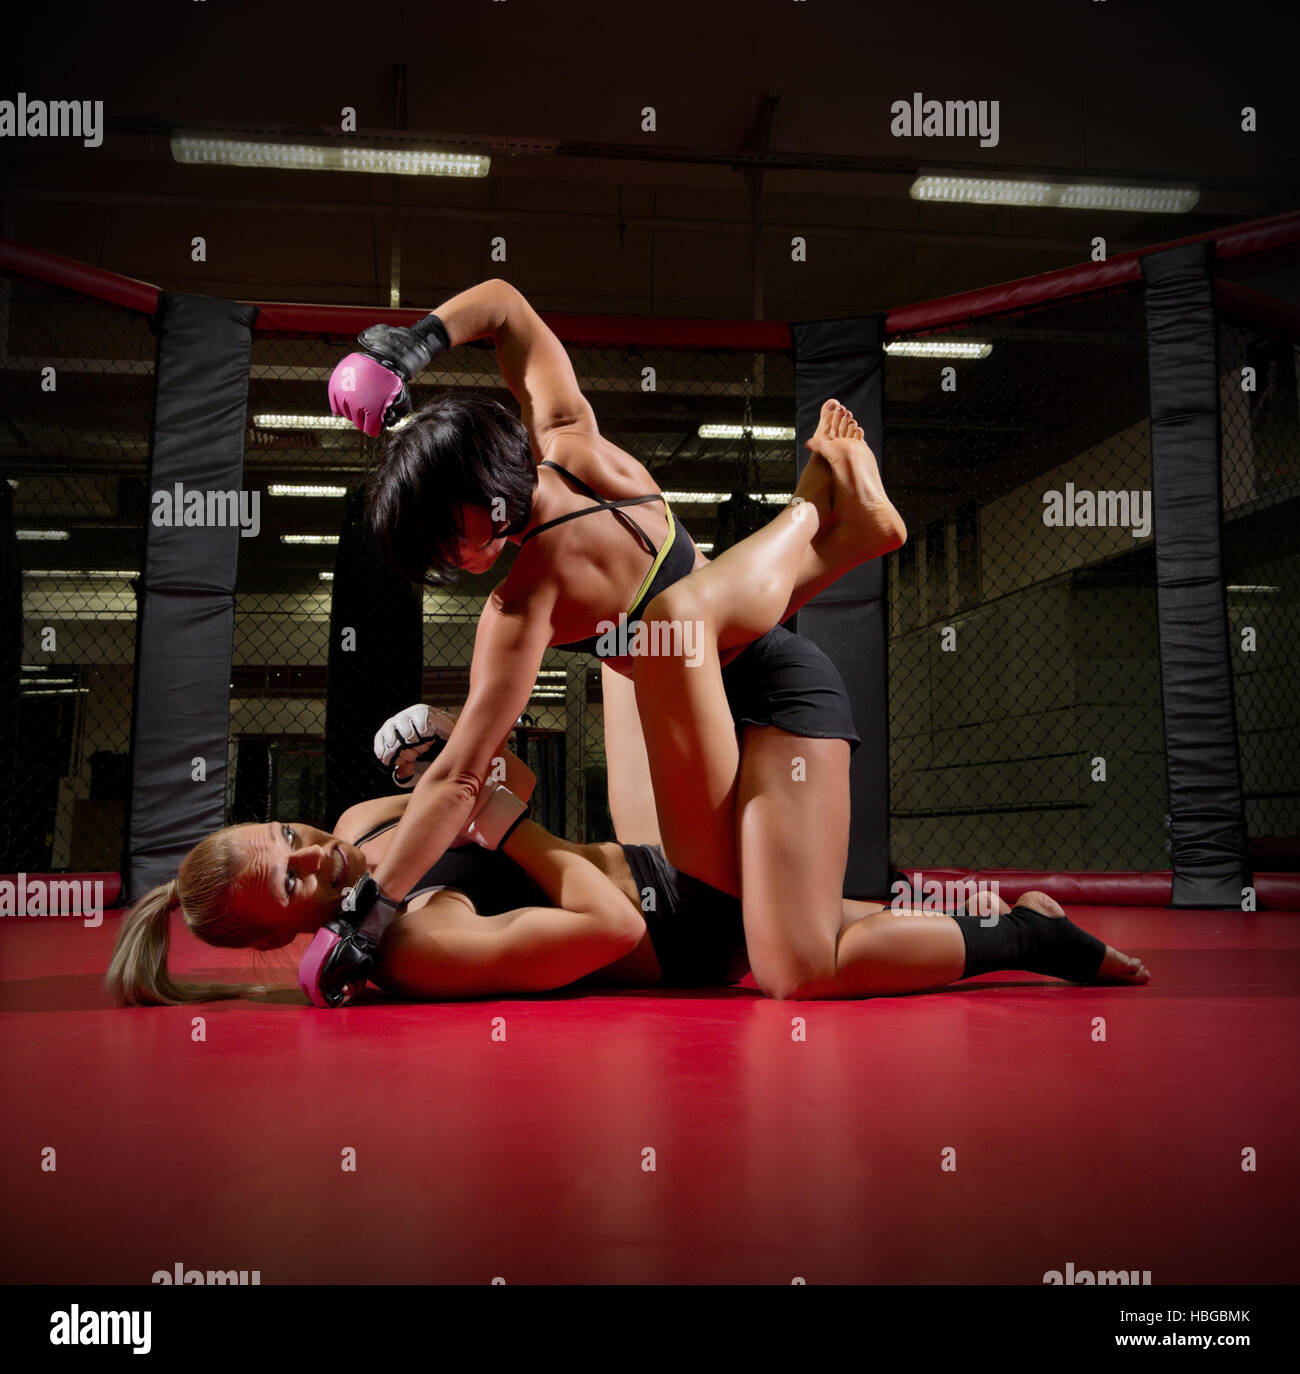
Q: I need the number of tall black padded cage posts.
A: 3